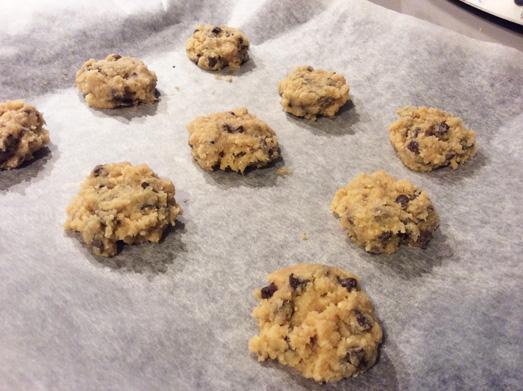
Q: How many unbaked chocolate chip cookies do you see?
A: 9